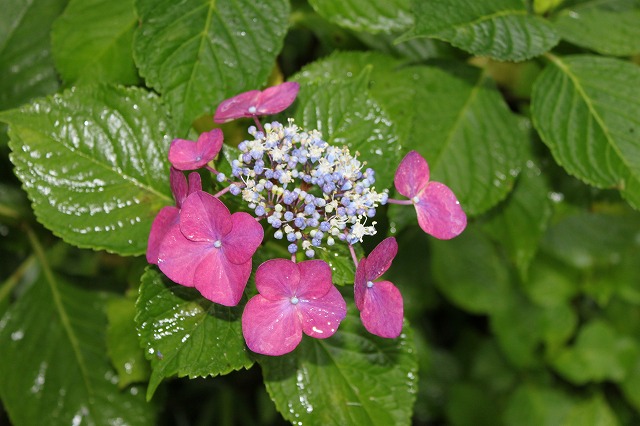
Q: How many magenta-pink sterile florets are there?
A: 7